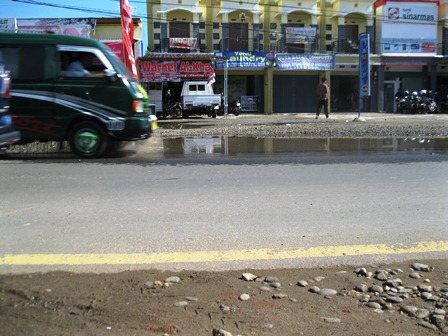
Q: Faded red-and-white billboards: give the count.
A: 1